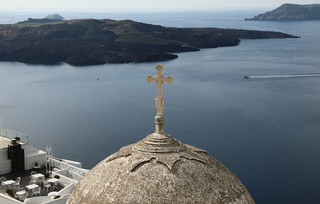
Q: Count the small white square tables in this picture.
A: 4